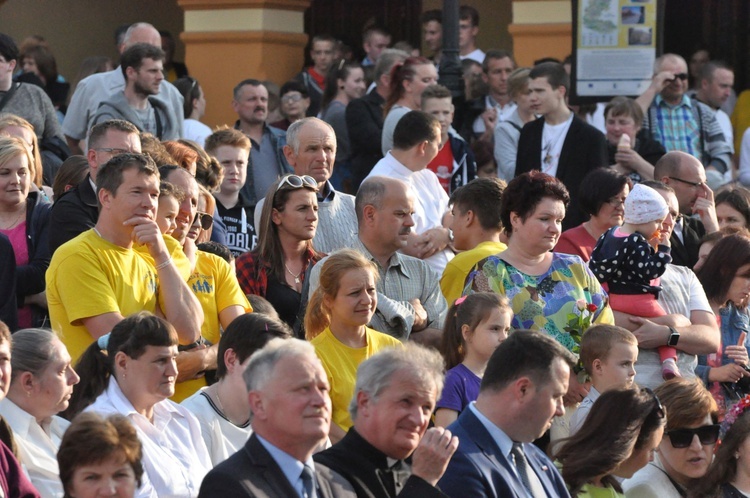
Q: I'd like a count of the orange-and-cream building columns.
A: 2